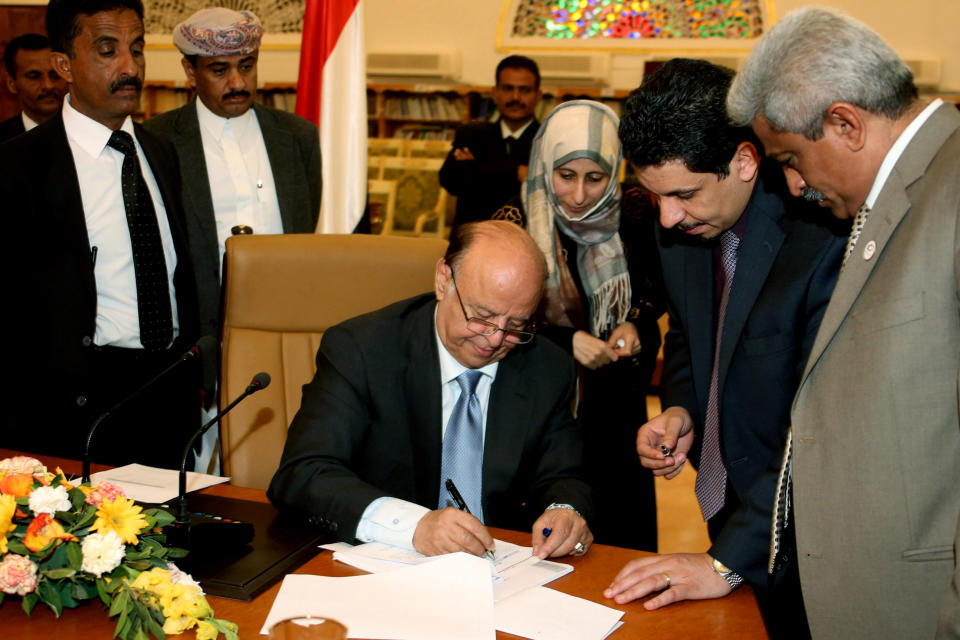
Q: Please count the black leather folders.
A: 1